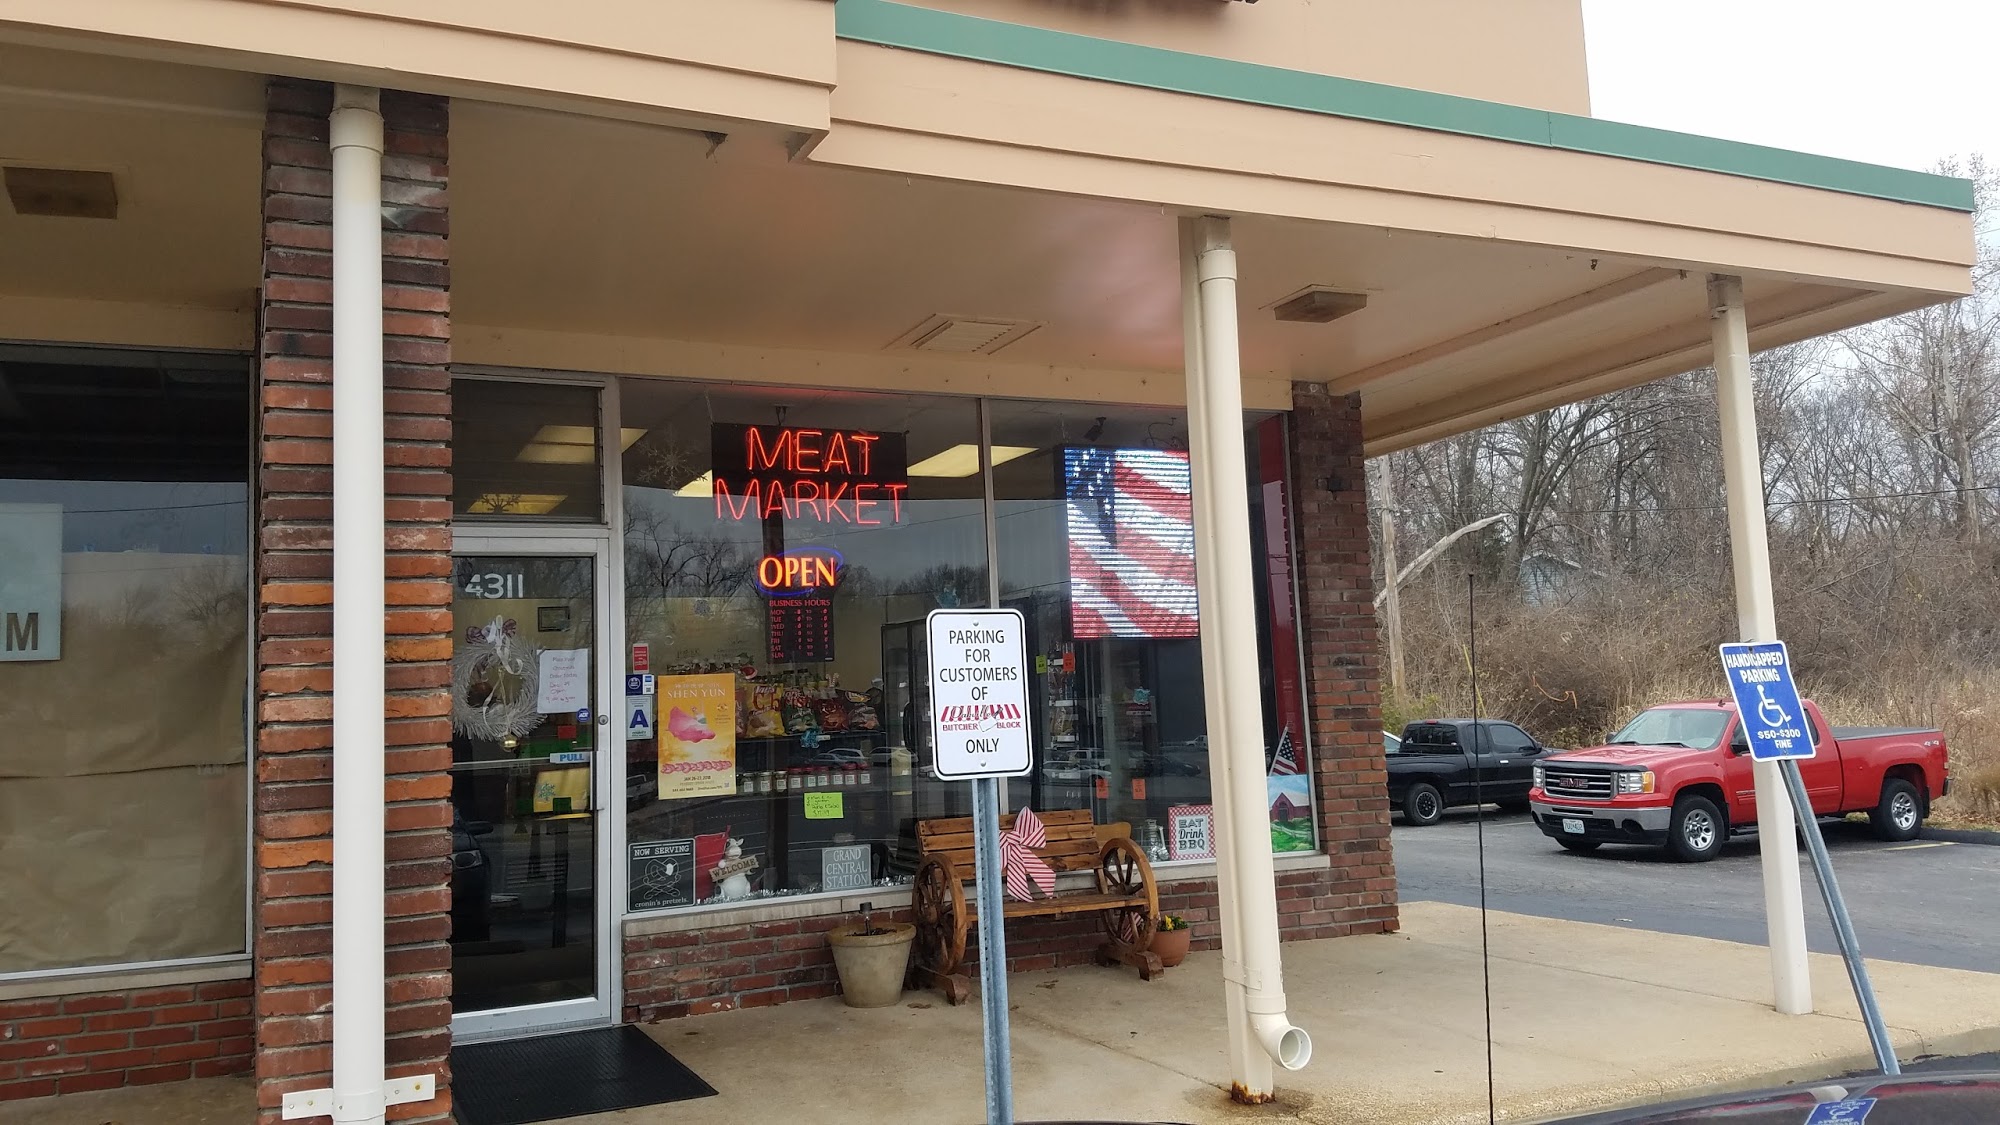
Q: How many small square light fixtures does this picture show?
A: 2